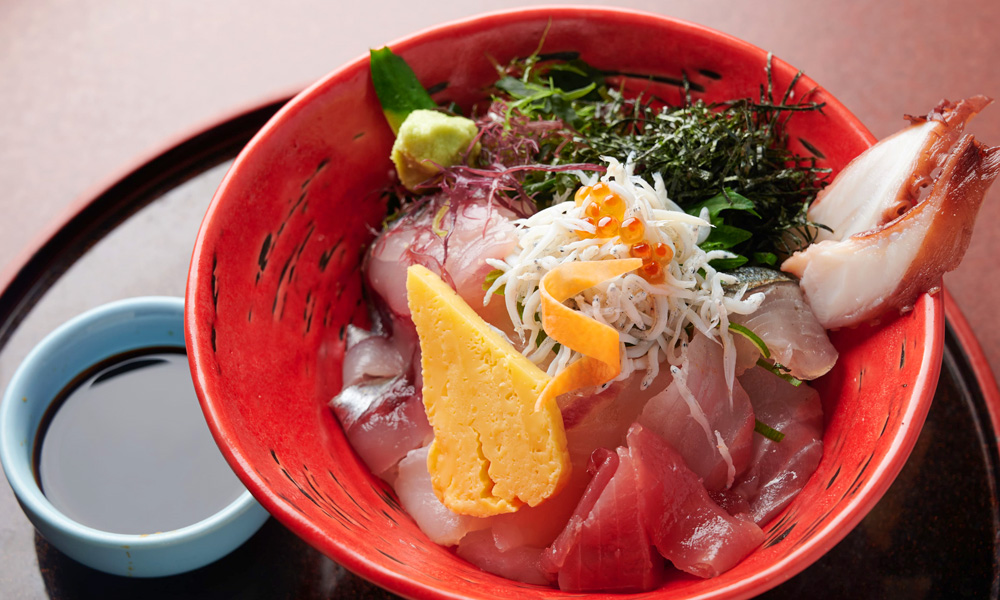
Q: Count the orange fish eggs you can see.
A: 10